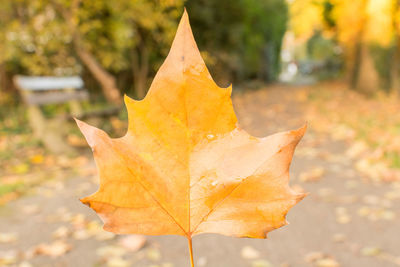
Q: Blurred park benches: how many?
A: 1